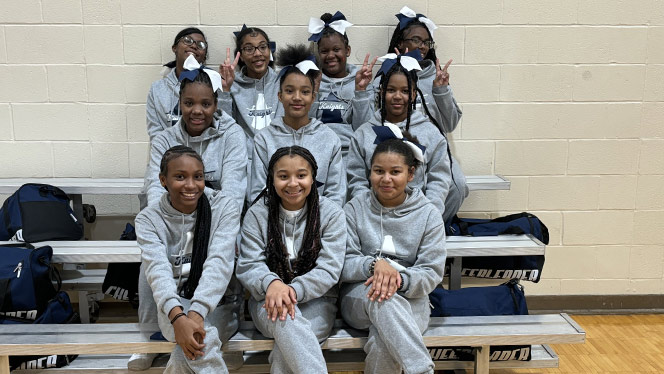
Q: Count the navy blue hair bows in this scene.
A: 7